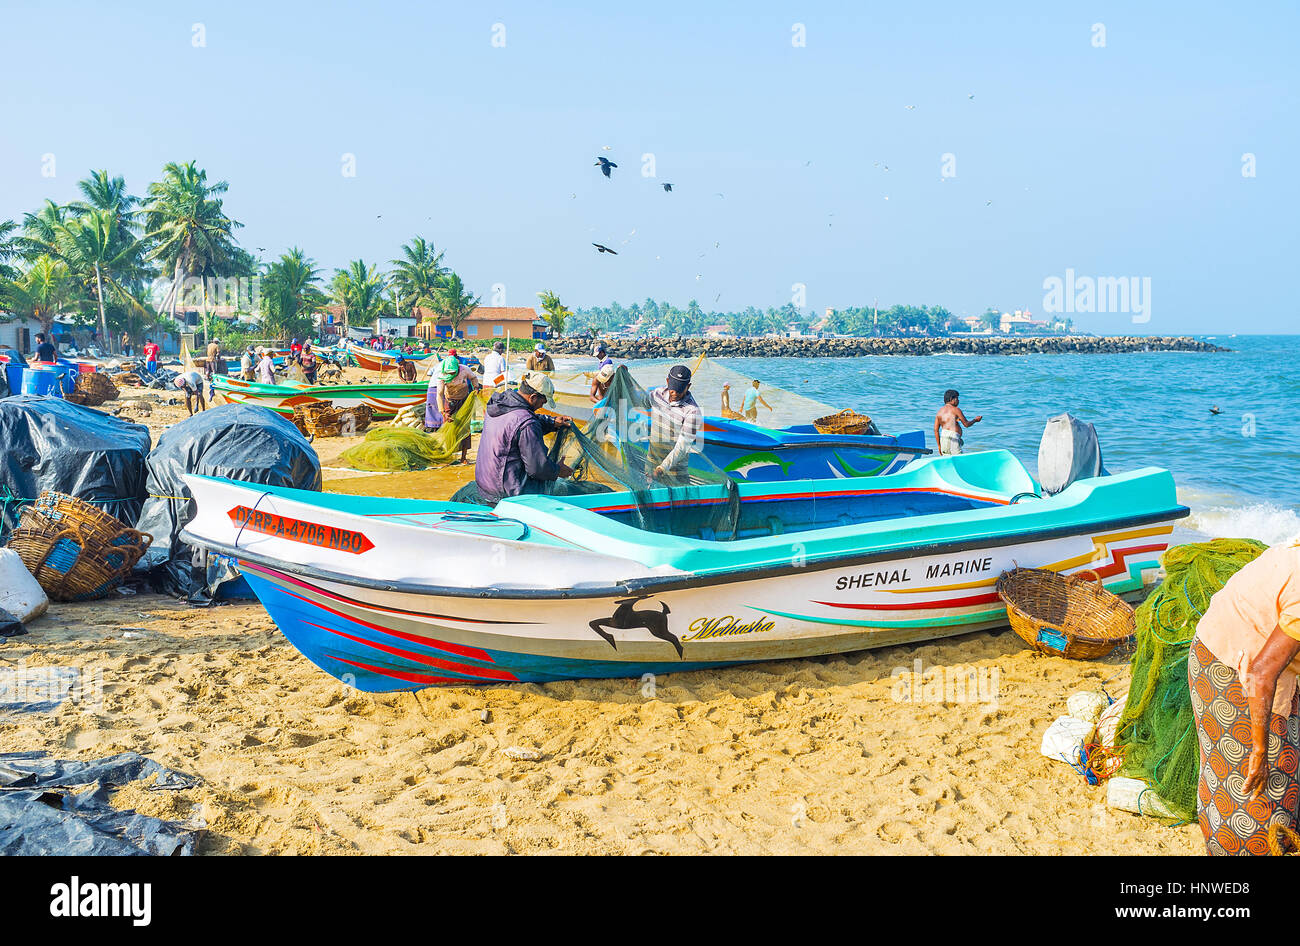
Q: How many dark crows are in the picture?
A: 3